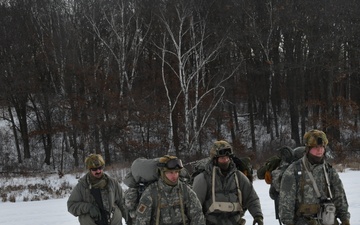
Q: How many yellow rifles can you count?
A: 0